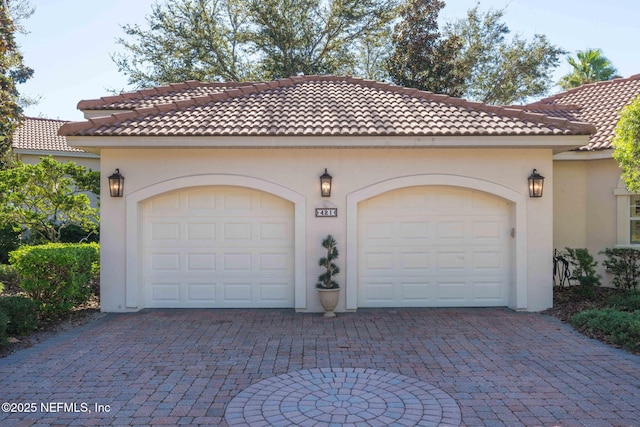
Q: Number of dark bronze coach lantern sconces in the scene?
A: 3